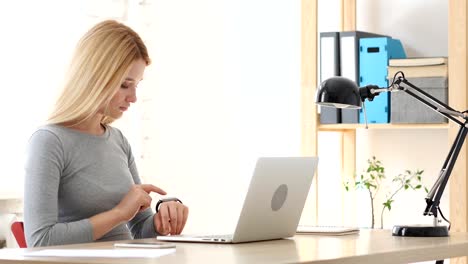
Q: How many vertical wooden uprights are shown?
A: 3